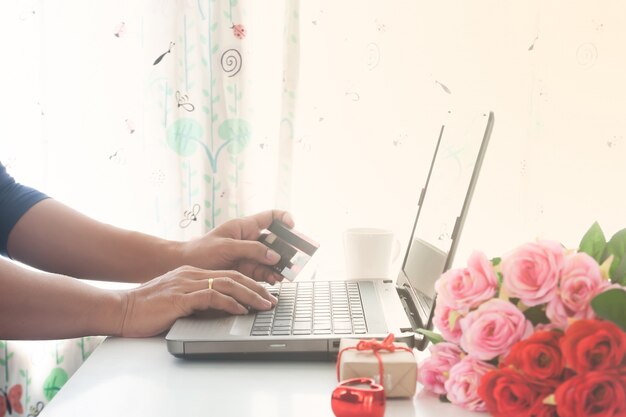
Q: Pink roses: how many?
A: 7